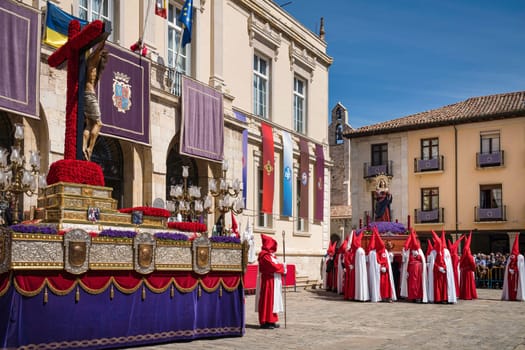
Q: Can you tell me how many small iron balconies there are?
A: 5